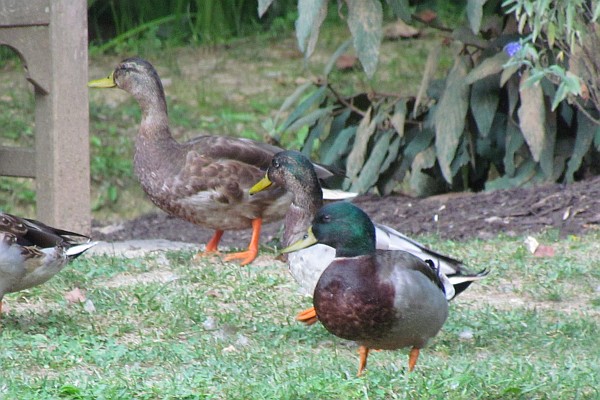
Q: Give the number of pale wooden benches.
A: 1